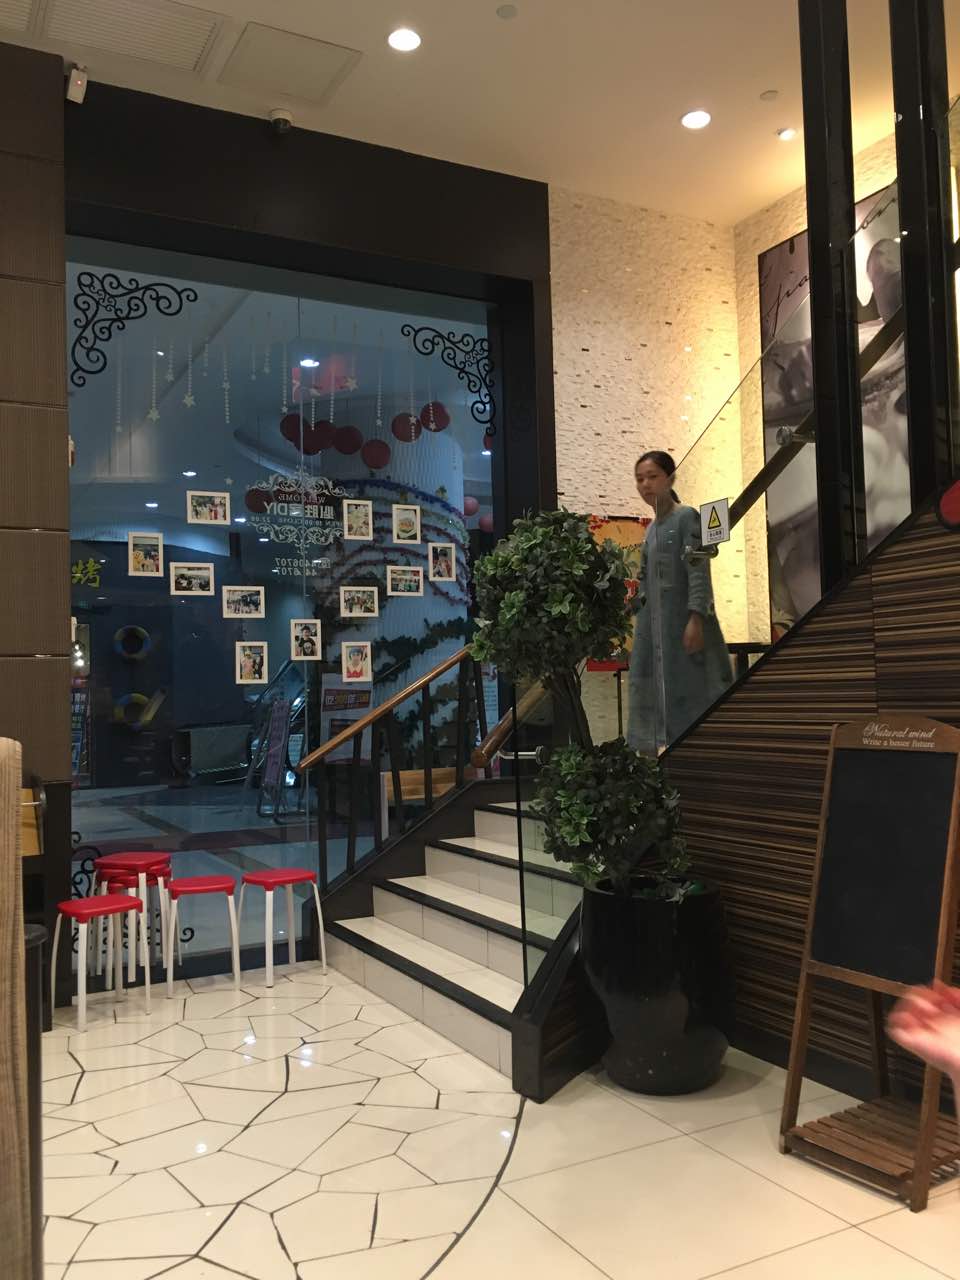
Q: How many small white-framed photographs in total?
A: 12